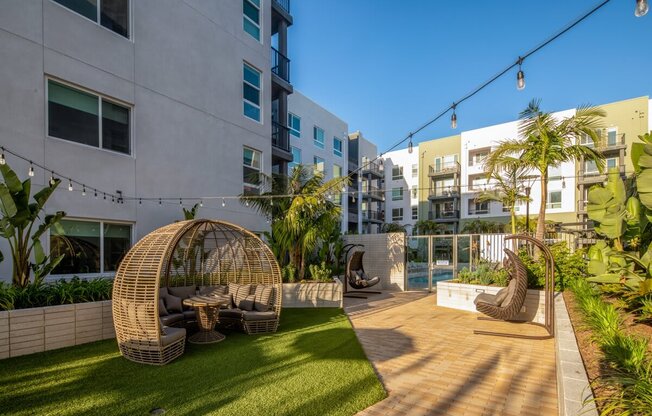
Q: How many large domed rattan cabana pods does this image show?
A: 1